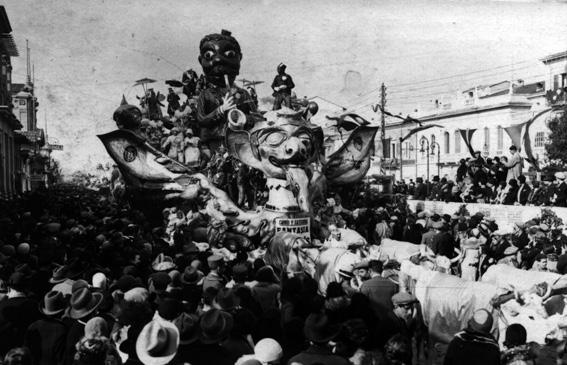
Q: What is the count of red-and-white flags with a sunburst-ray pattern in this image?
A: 0